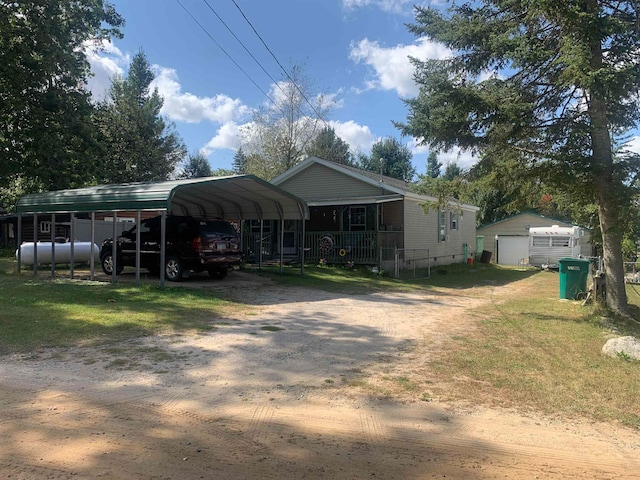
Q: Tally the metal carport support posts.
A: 12